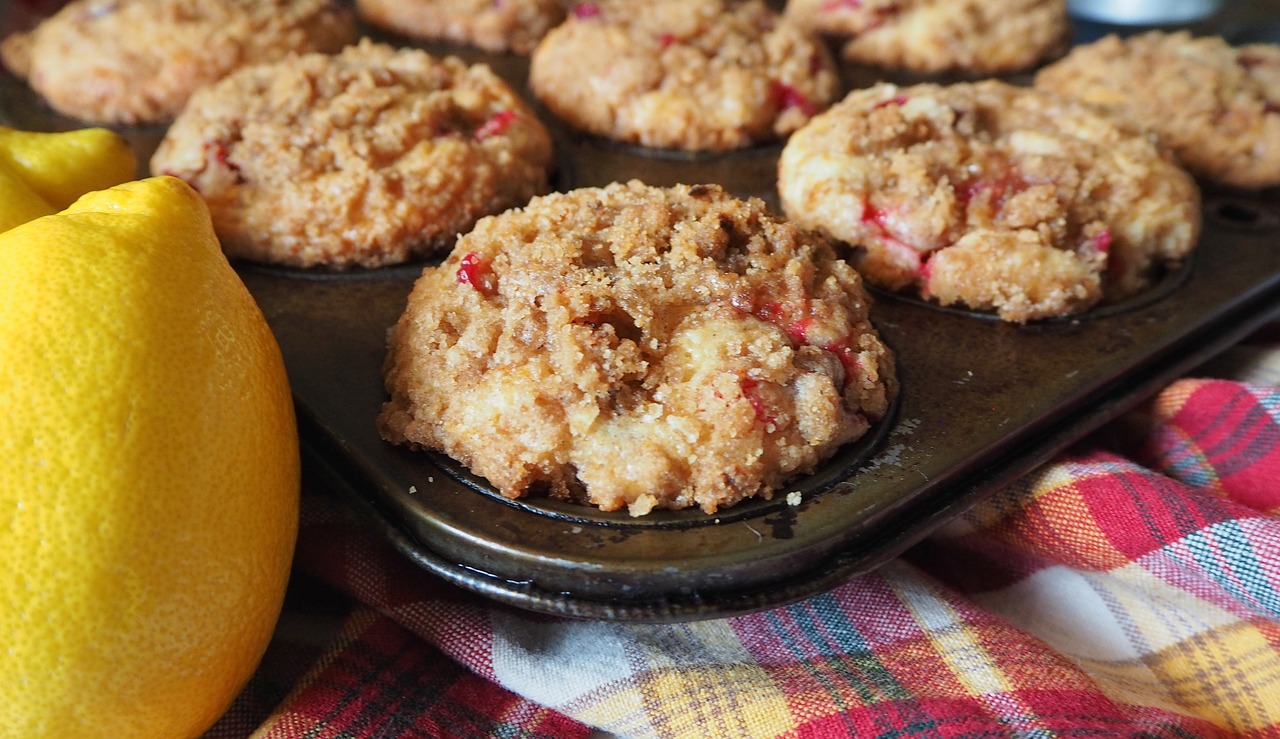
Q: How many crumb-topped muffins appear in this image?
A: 8